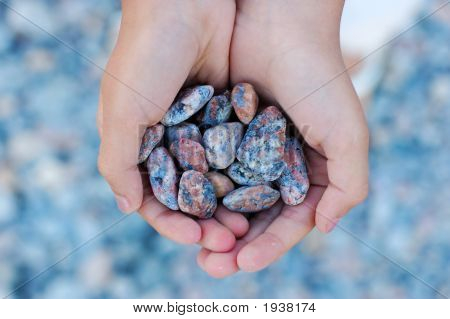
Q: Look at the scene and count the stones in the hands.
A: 14